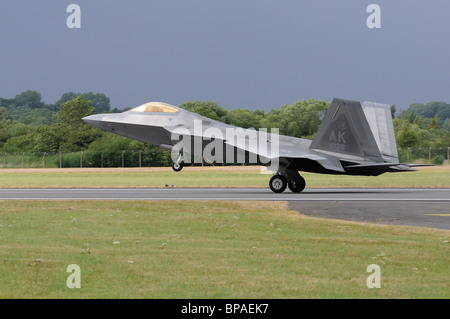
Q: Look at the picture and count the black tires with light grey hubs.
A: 2